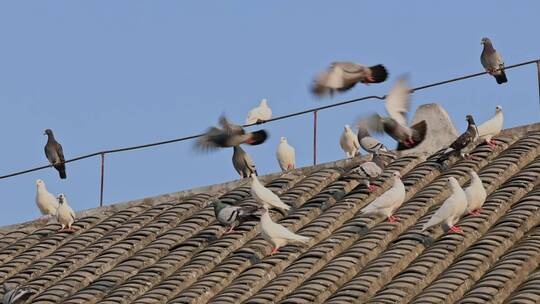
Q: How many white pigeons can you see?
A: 11